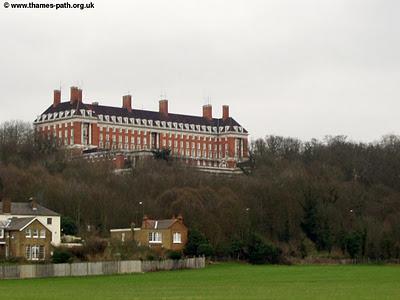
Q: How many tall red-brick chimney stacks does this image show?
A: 6